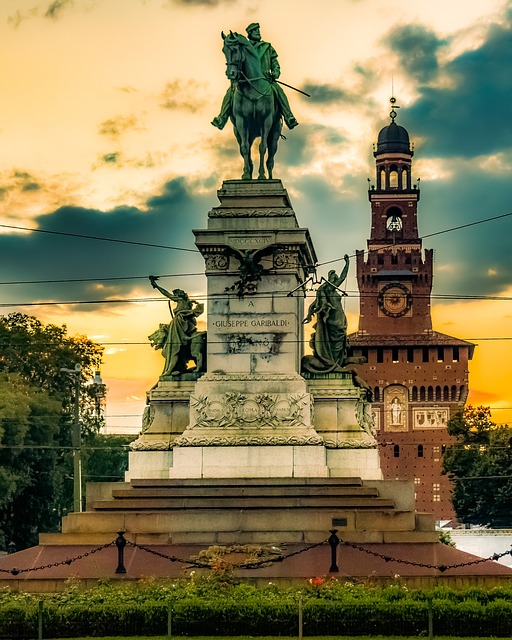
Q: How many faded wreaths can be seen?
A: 1